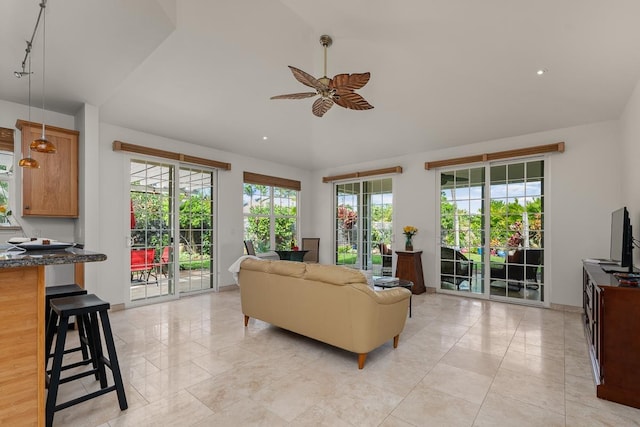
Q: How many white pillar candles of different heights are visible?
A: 0